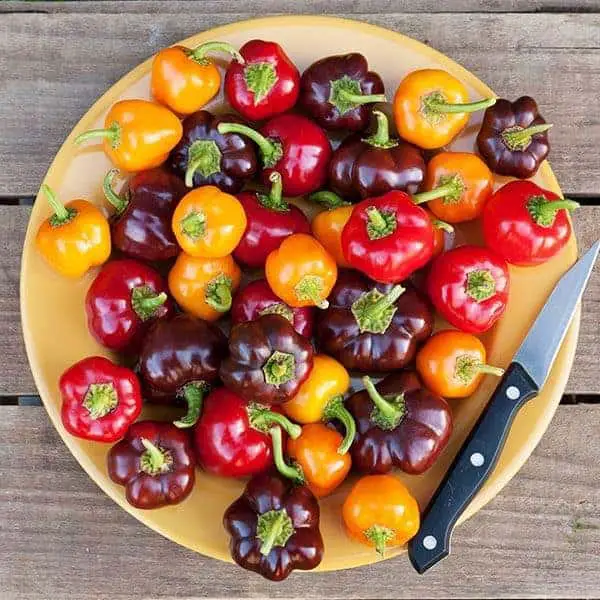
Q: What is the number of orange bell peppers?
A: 14